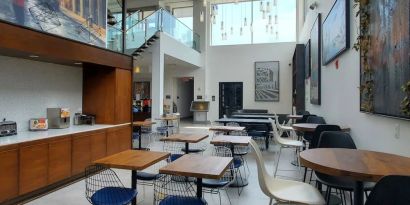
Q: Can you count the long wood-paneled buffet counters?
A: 1